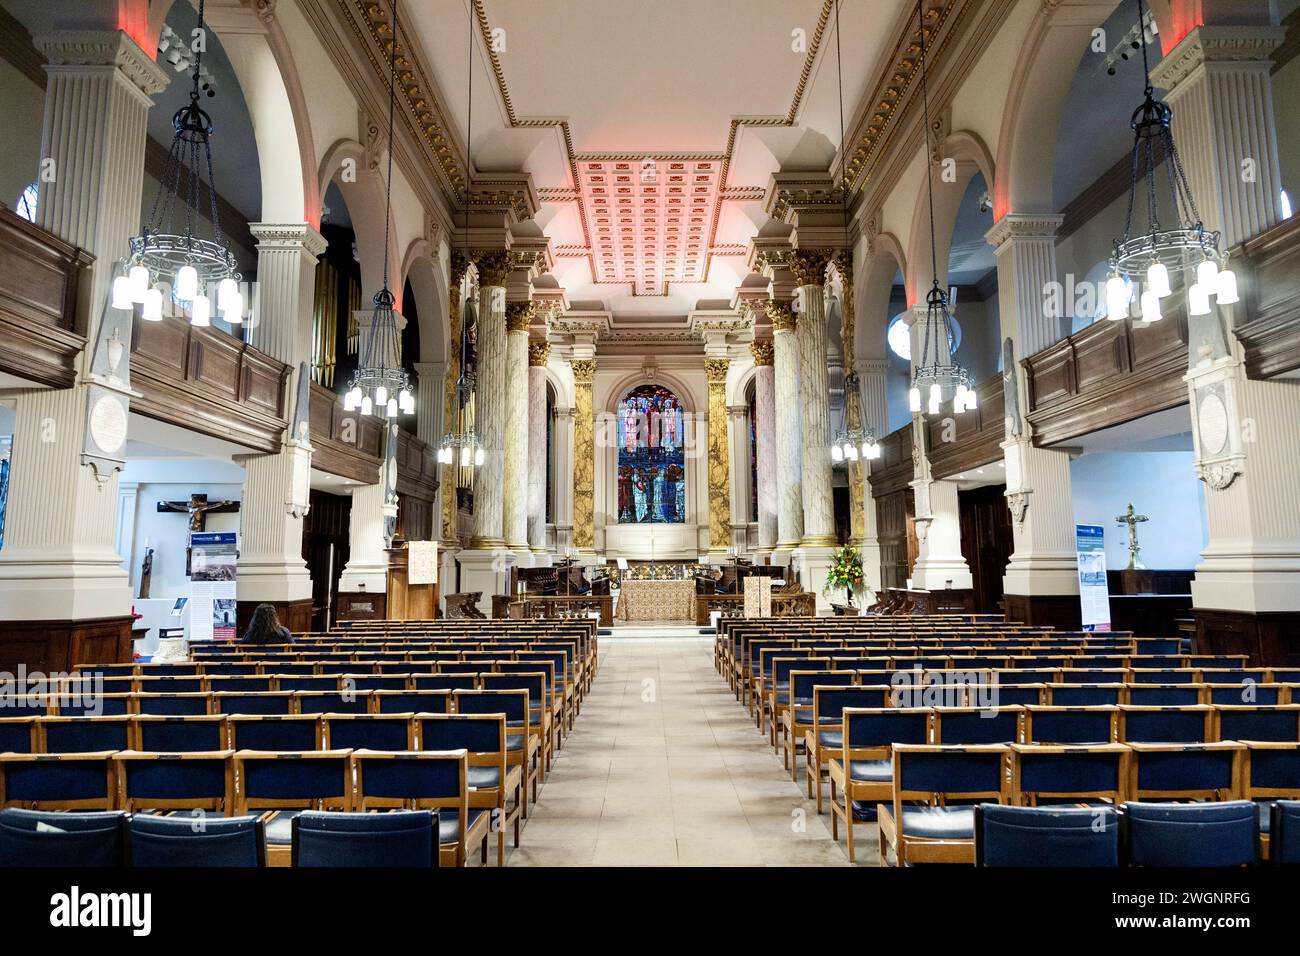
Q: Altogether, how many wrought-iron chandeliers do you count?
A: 6